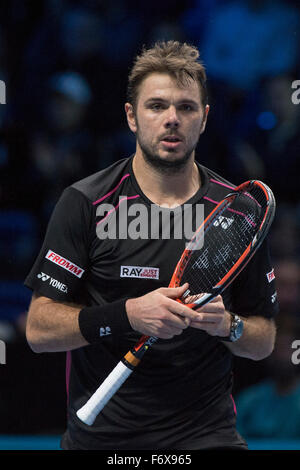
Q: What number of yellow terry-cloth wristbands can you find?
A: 0